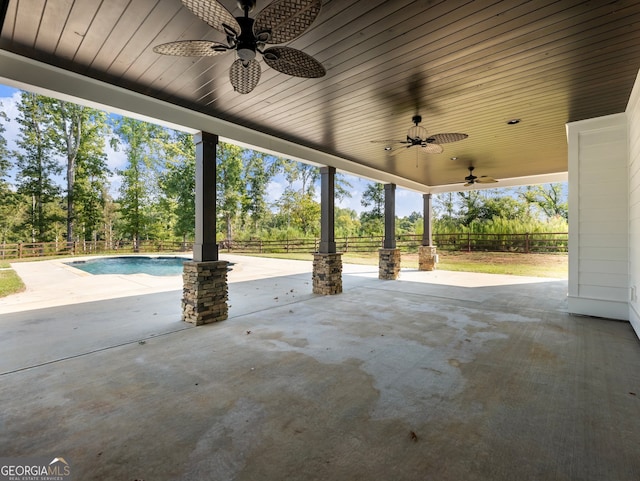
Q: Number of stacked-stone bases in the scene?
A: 4